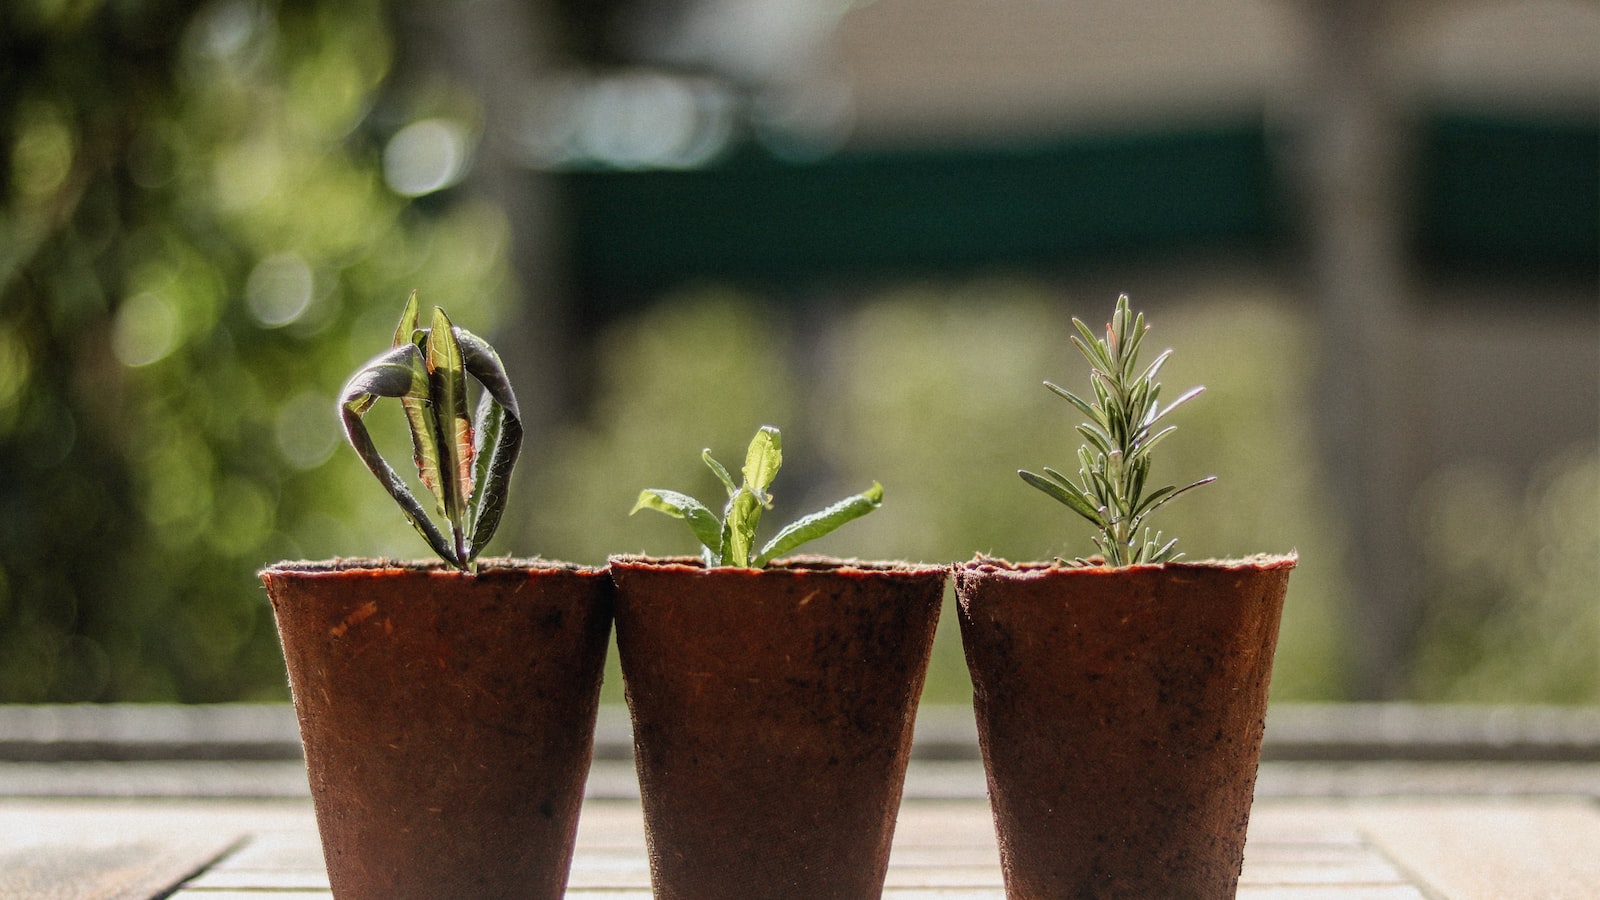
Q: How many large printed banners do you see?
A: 0